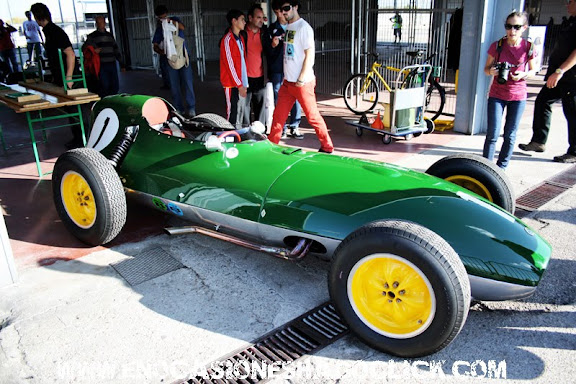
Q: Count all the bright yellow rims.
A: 3